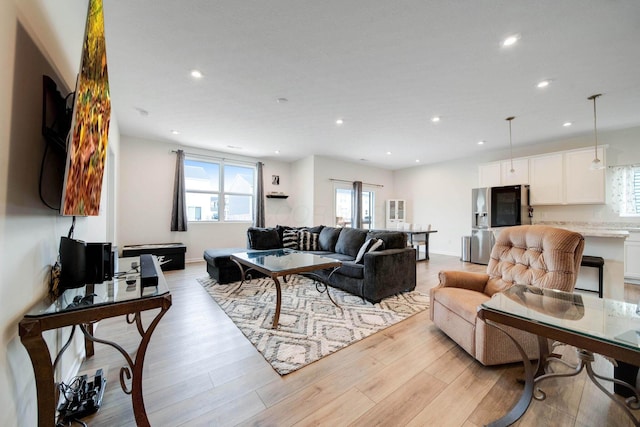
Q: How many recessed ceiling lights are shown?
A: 11